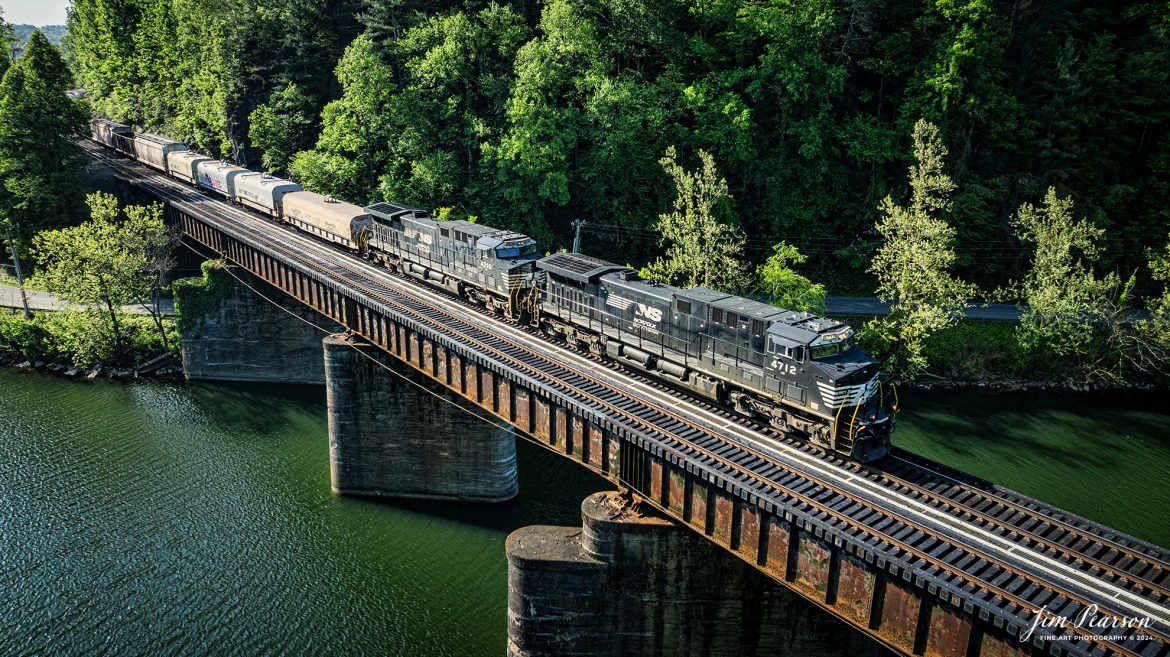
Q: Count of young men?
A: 0